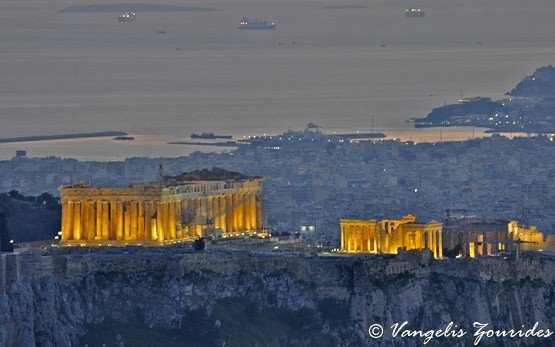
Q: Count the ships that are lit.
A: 3